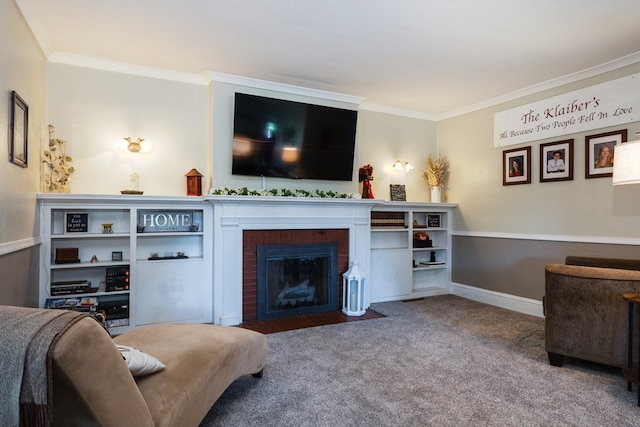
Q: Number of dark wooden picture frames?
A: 4